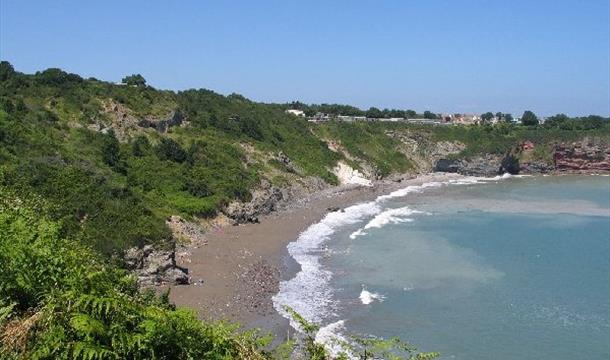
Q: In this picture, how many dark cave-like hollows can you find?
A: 1